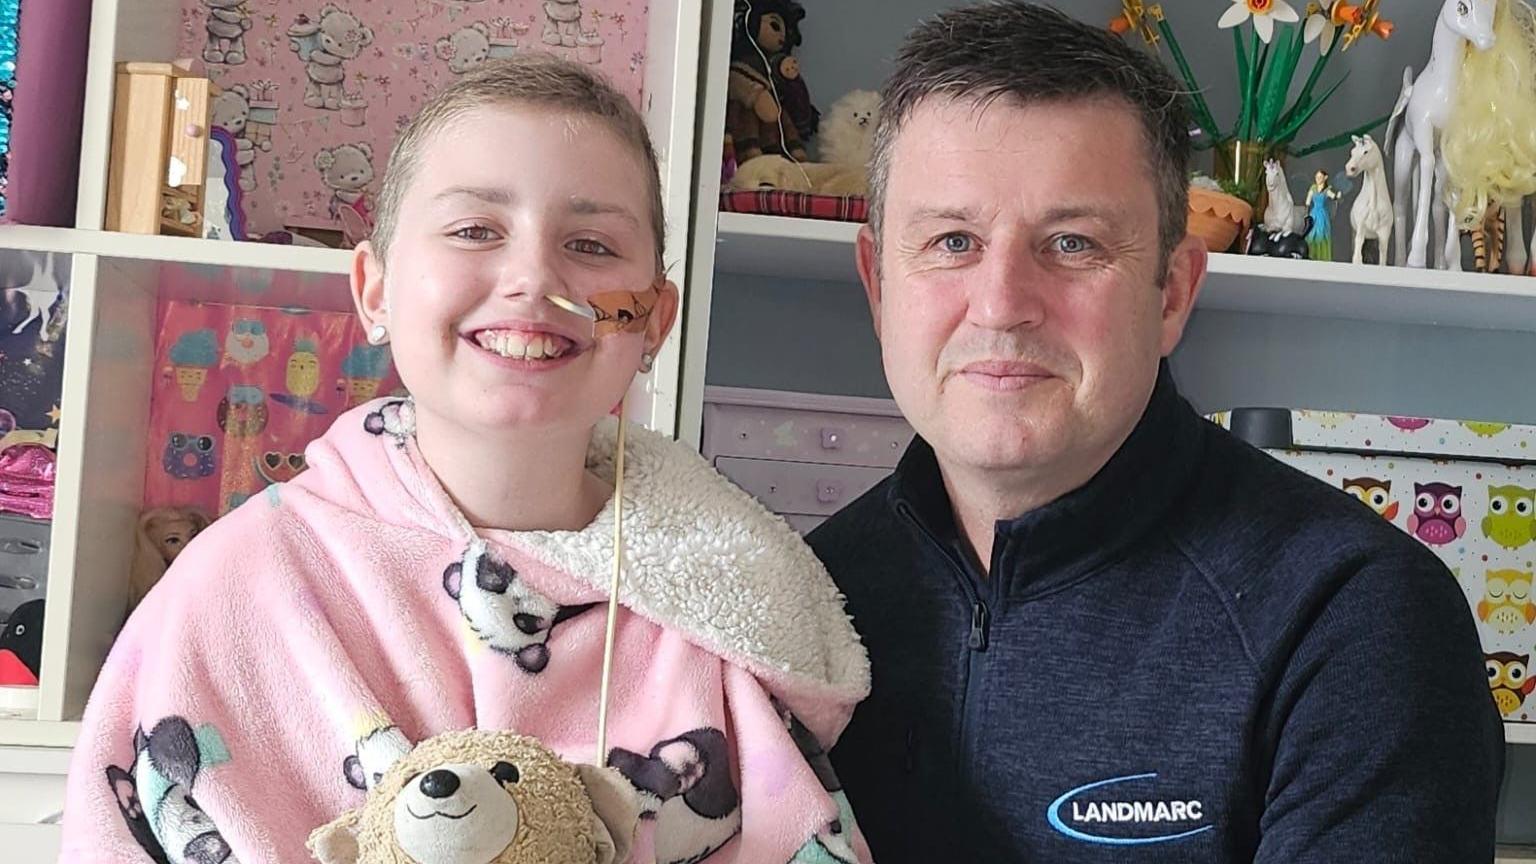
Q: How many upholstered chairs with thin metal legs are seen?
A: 0